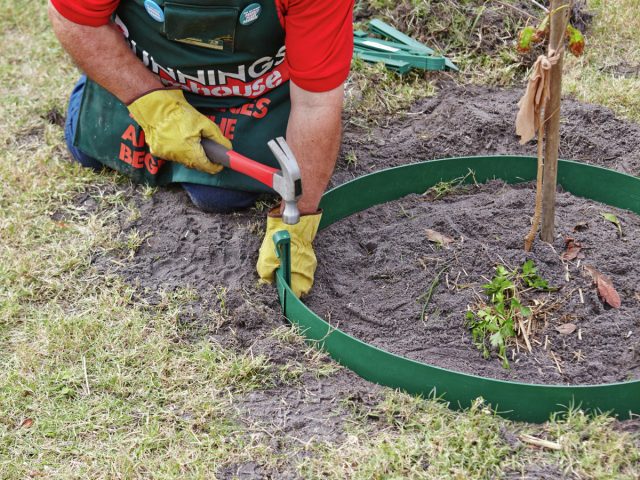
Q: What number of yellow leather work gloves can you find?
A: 2